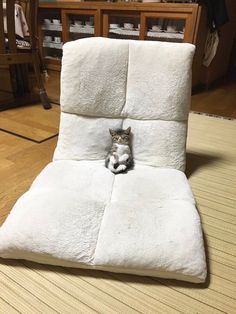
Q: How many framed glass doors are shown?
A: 4